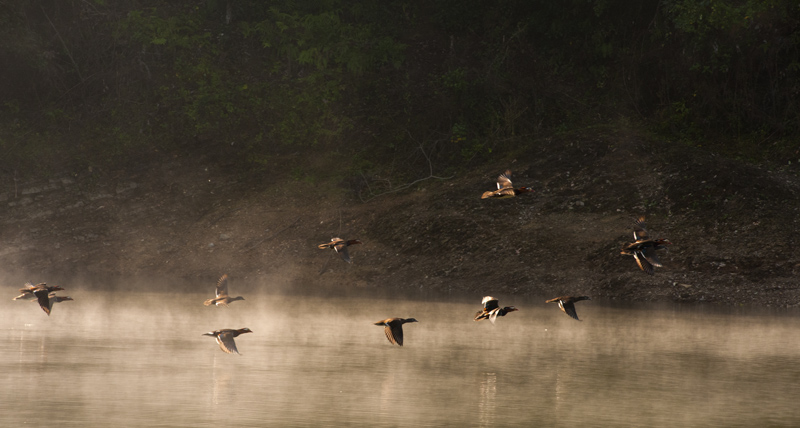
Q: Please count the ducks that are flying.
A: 11